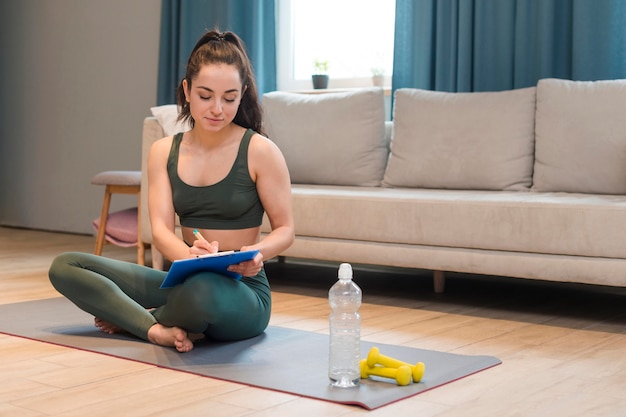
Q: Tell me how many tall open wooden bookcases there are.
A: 0